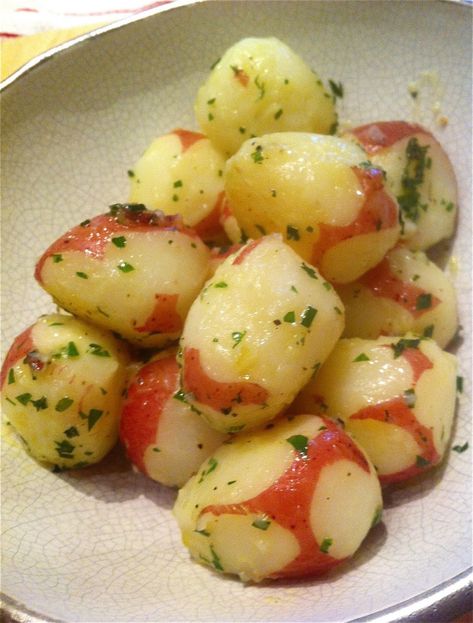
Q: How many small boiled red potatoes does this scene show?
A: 11